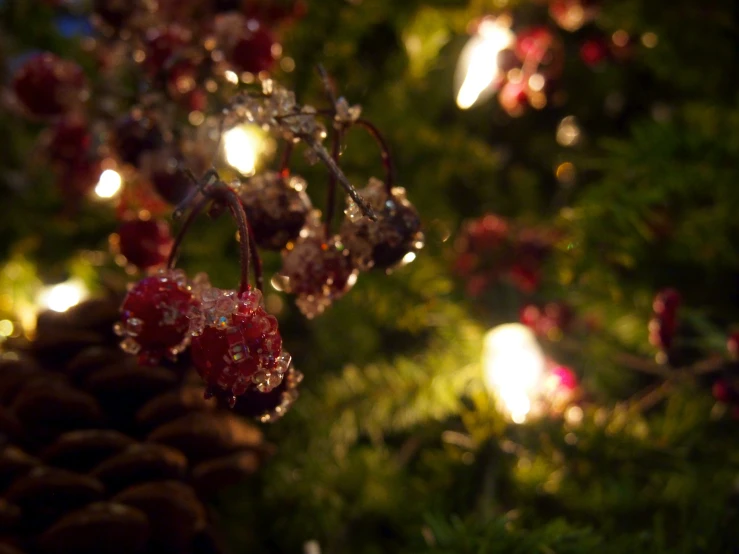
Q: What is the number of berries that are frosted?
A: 6